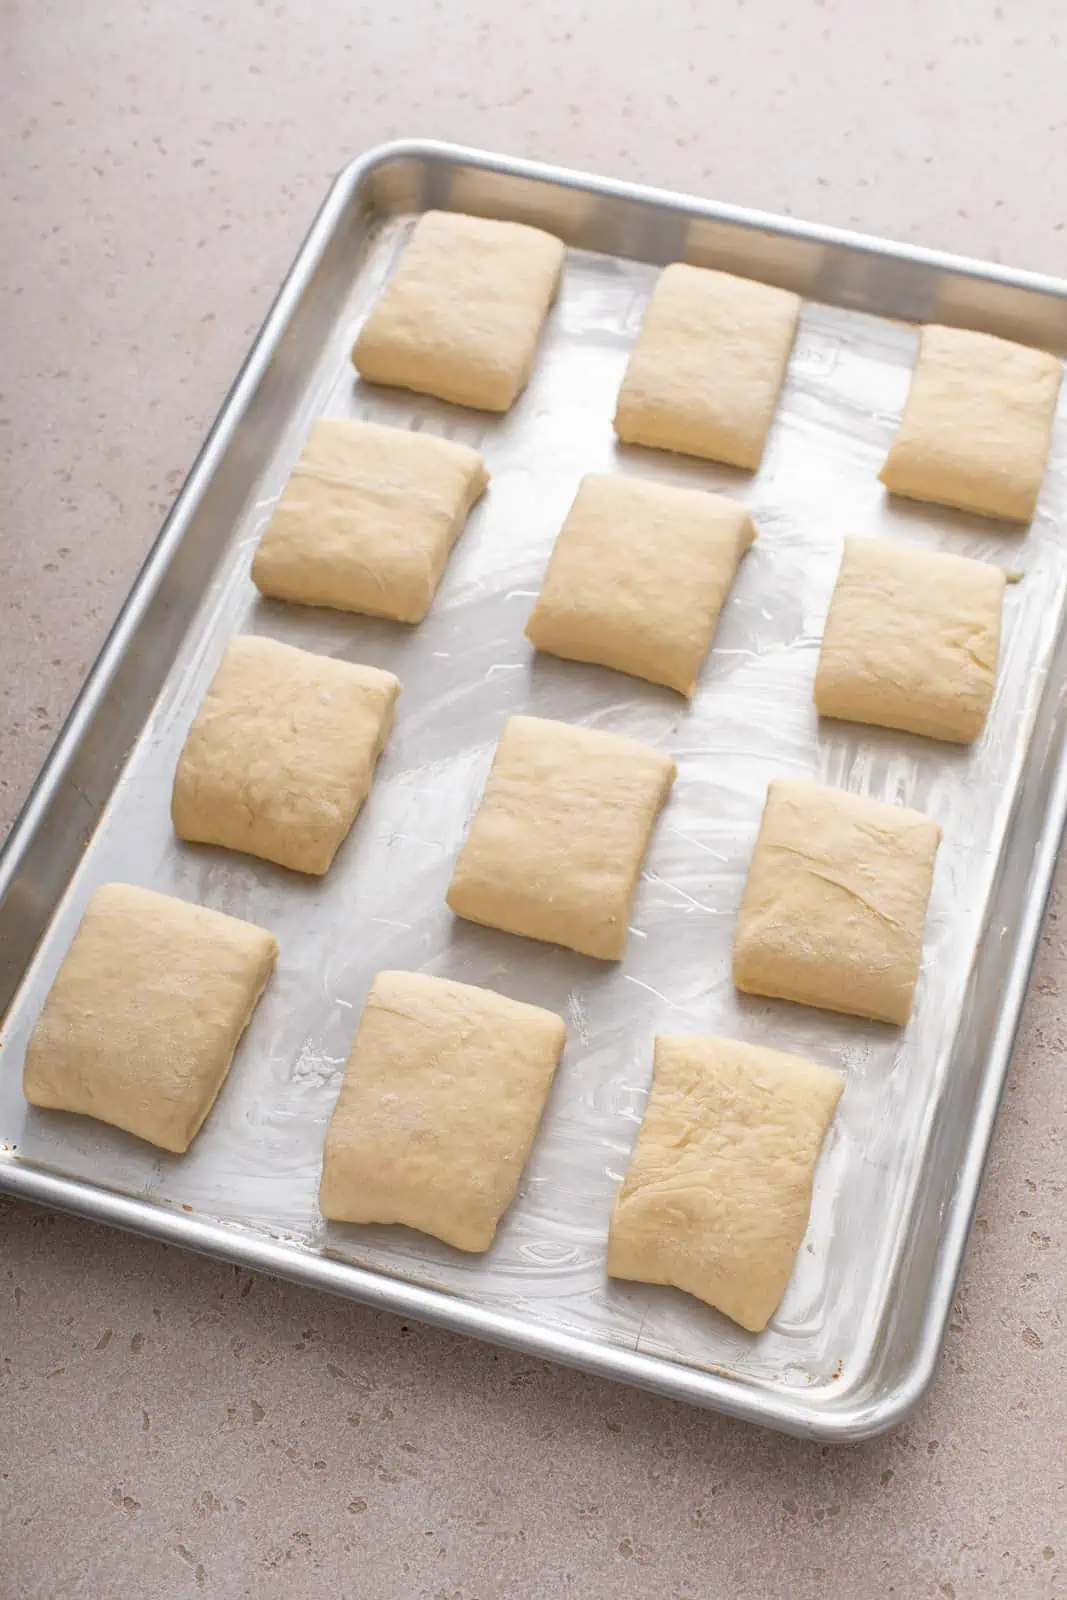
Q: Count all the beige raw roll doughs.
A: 12